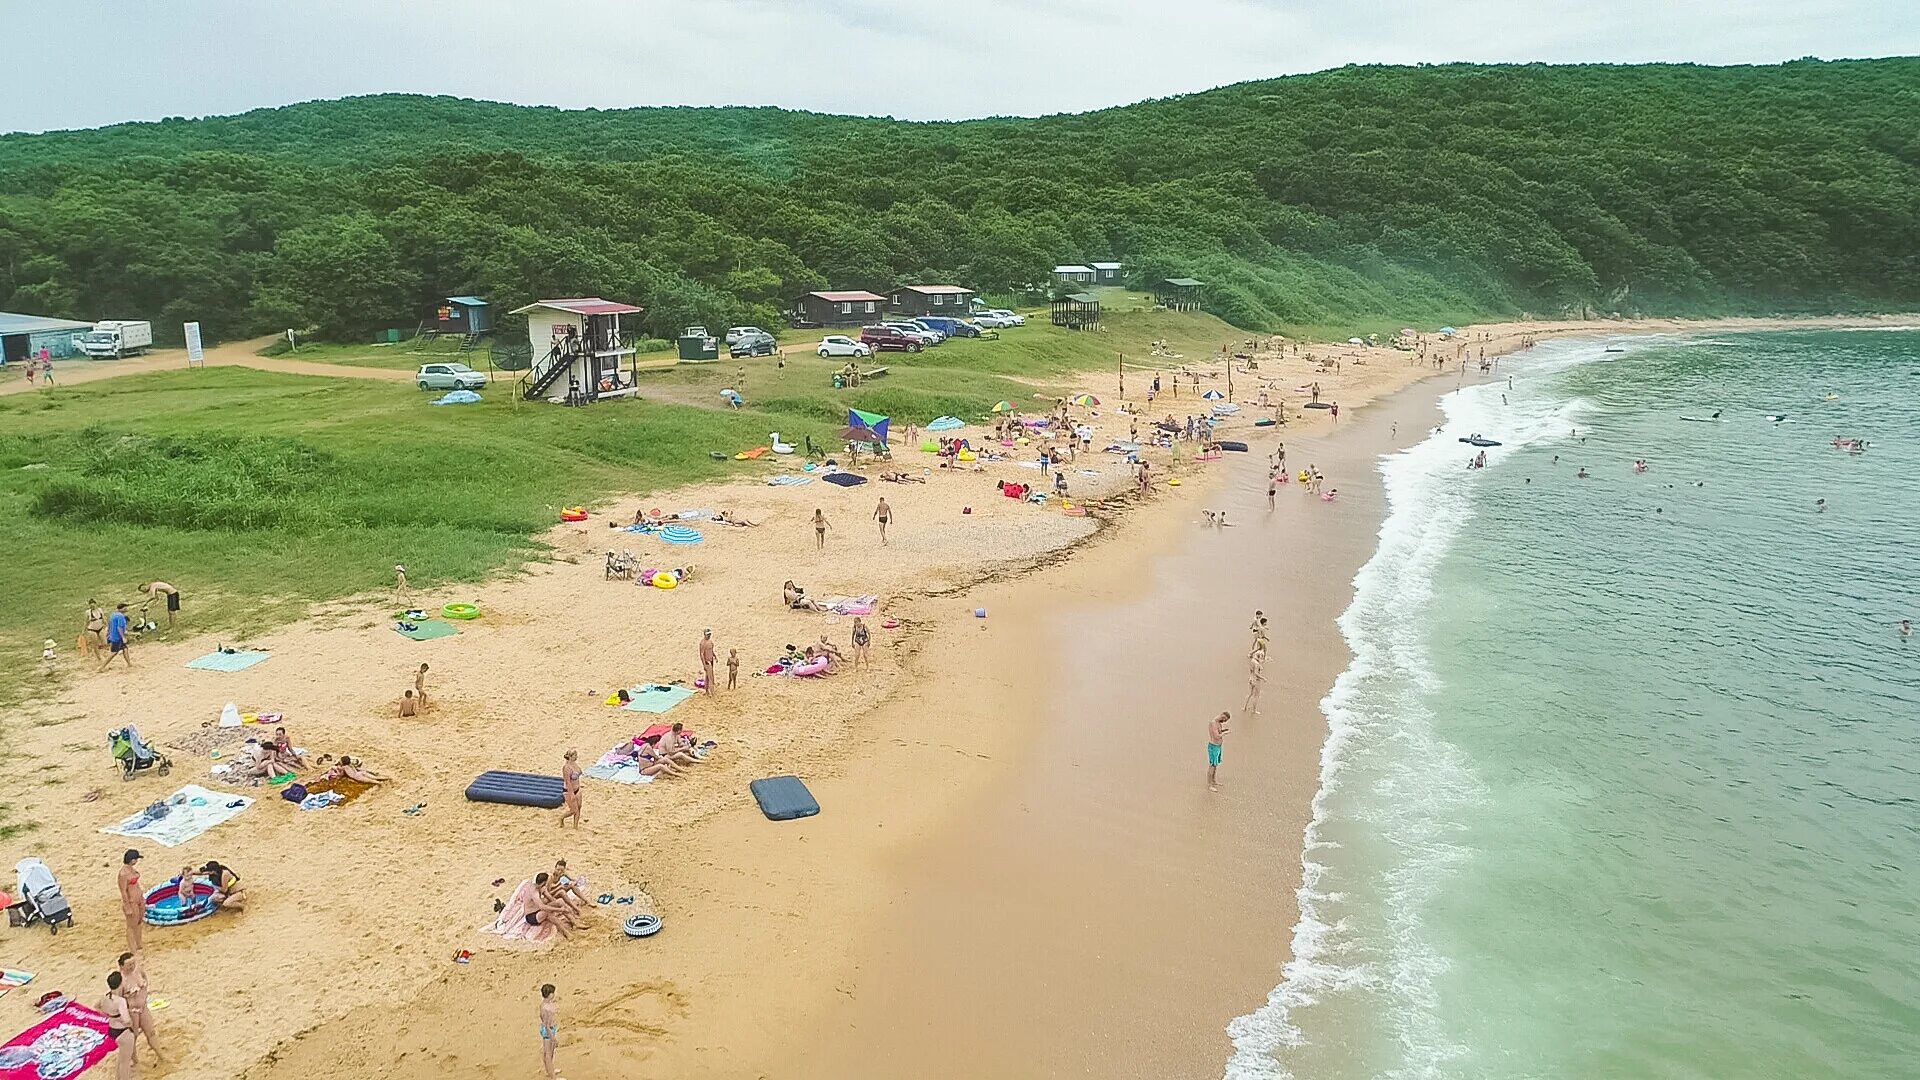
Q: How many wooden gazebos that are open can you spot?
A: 2